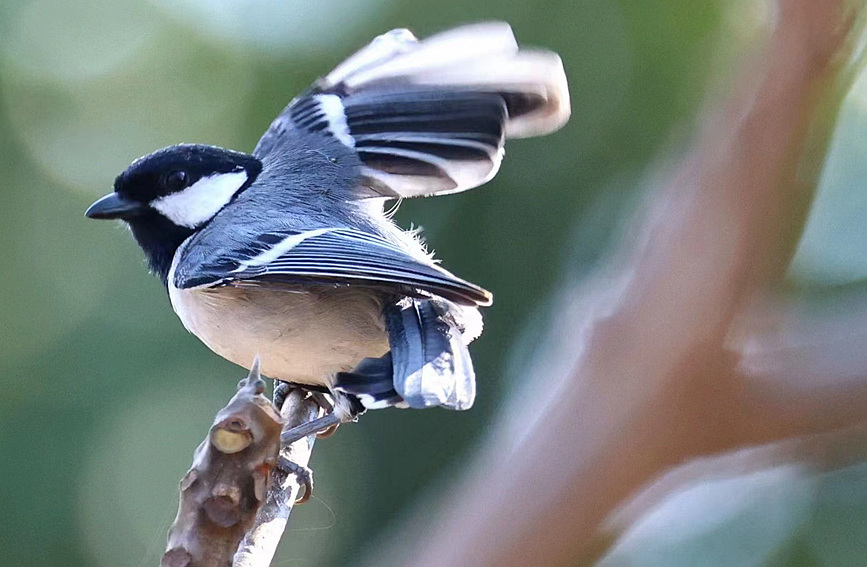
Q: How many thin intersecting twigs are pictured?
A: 2